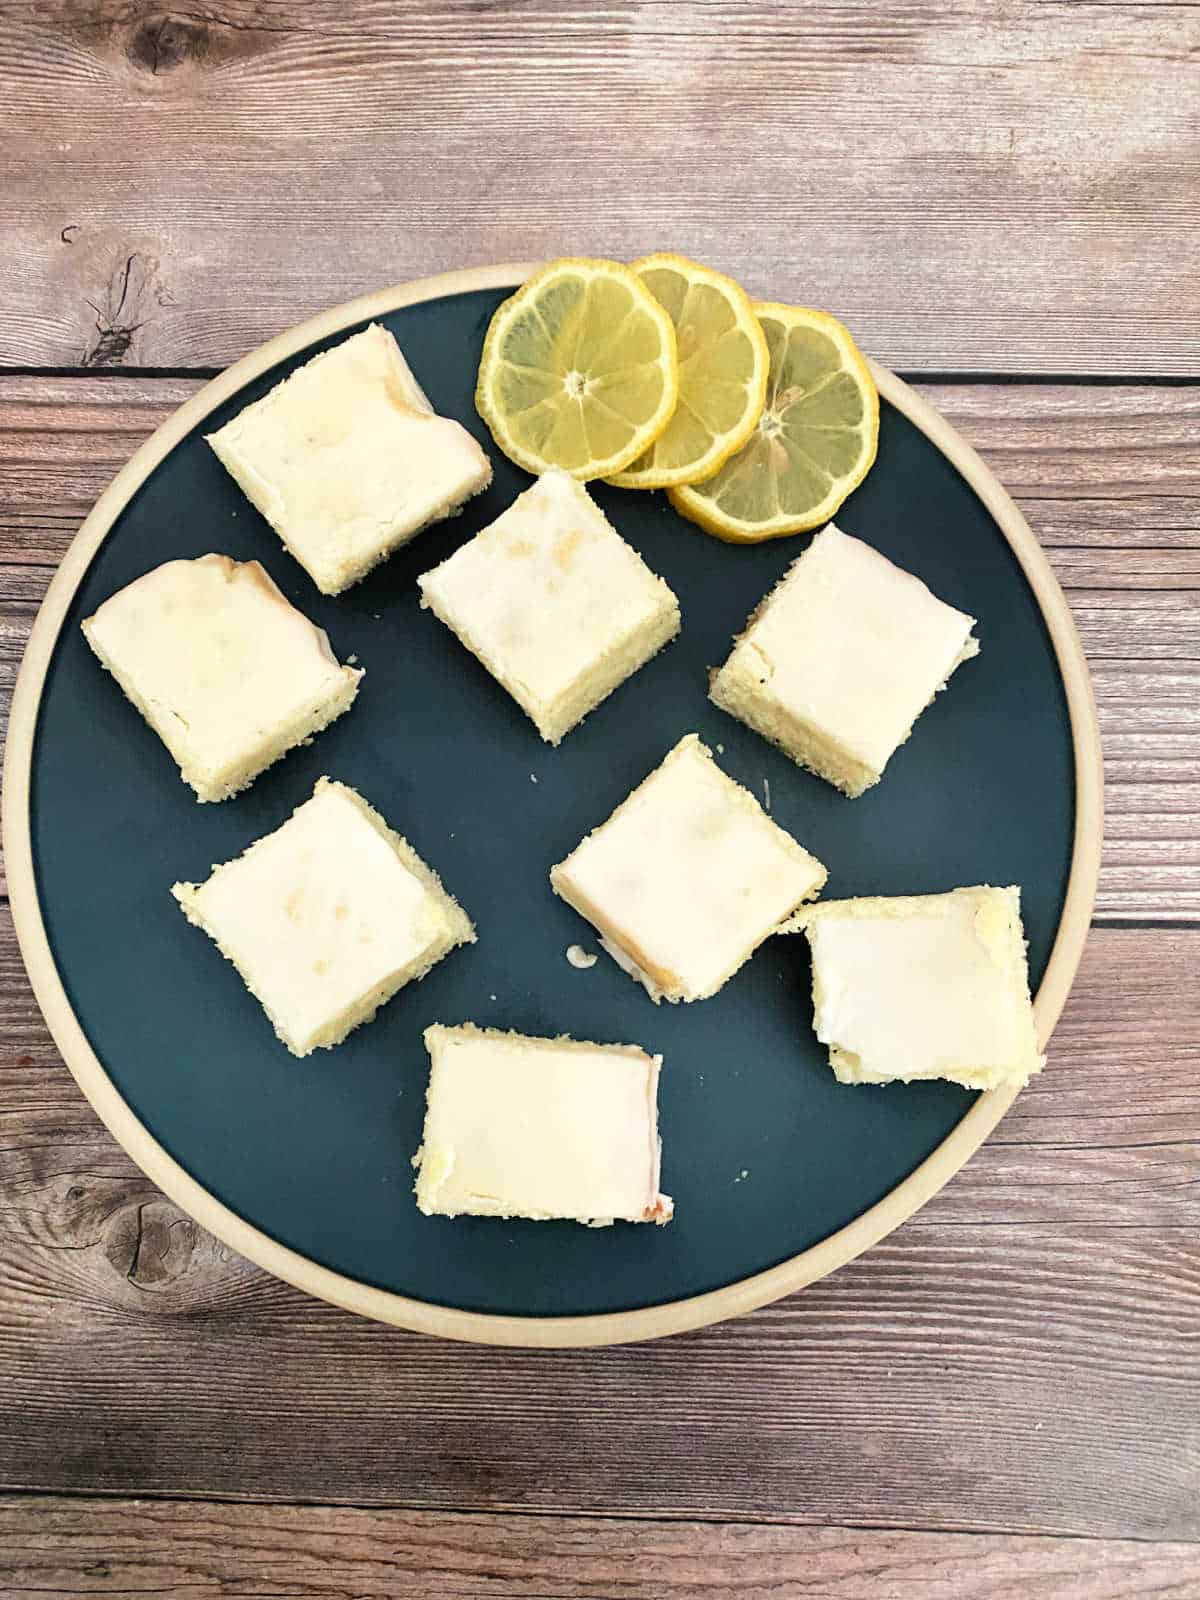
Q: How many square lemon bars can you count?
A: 8